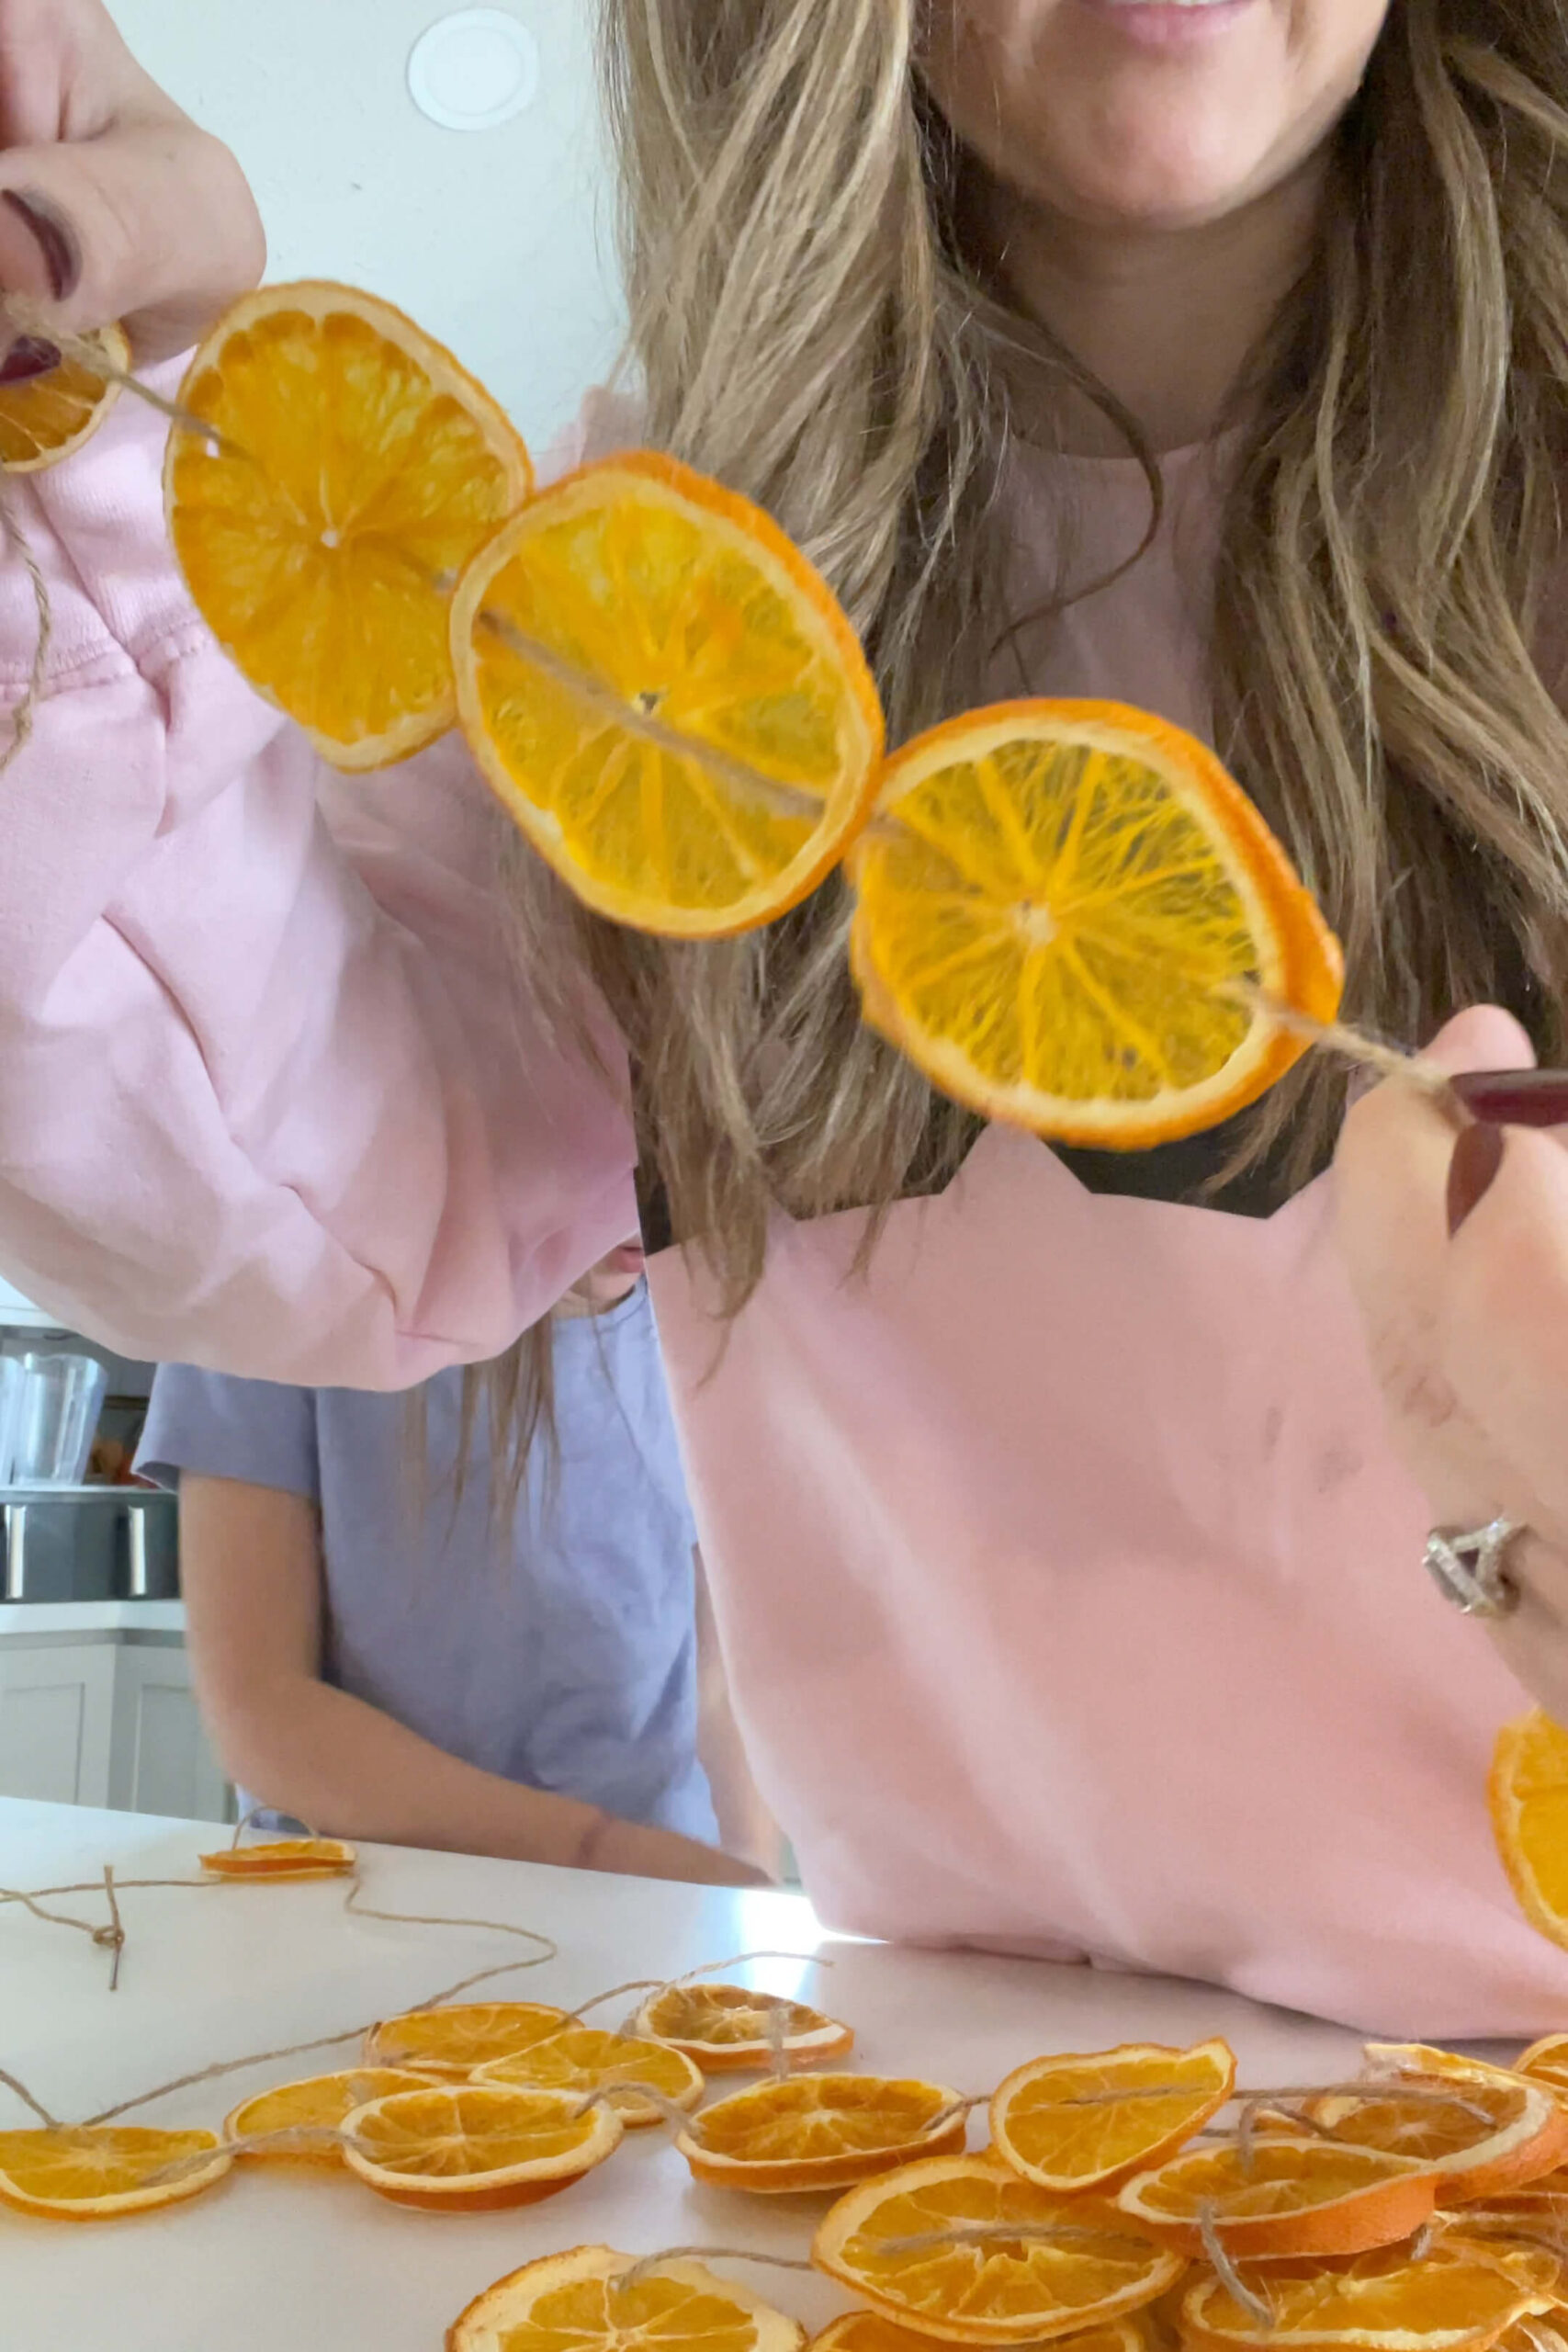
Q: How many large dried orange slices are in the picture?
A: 3